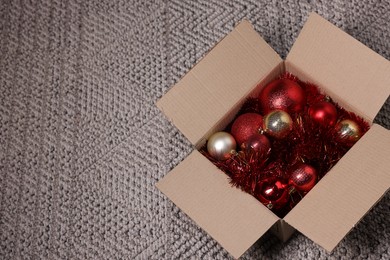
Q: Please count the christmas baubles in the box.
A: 9